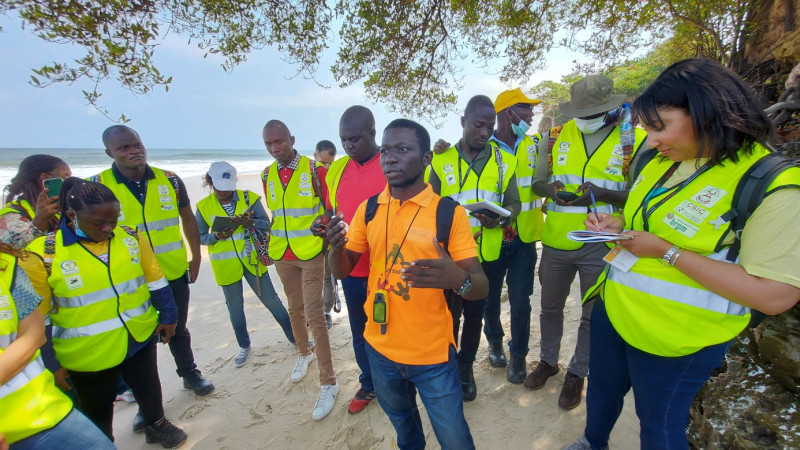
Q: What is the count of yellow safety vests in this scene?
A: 11